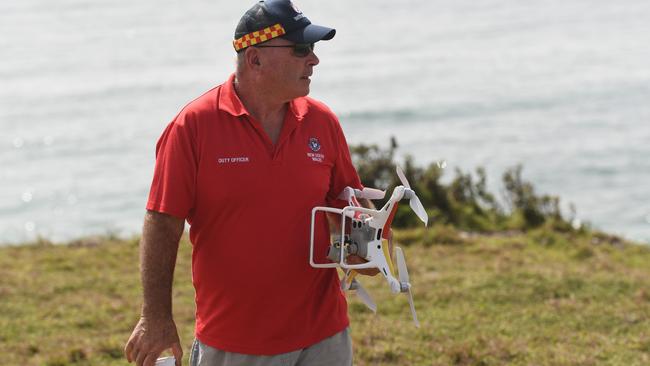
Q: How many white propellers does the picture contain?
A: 4